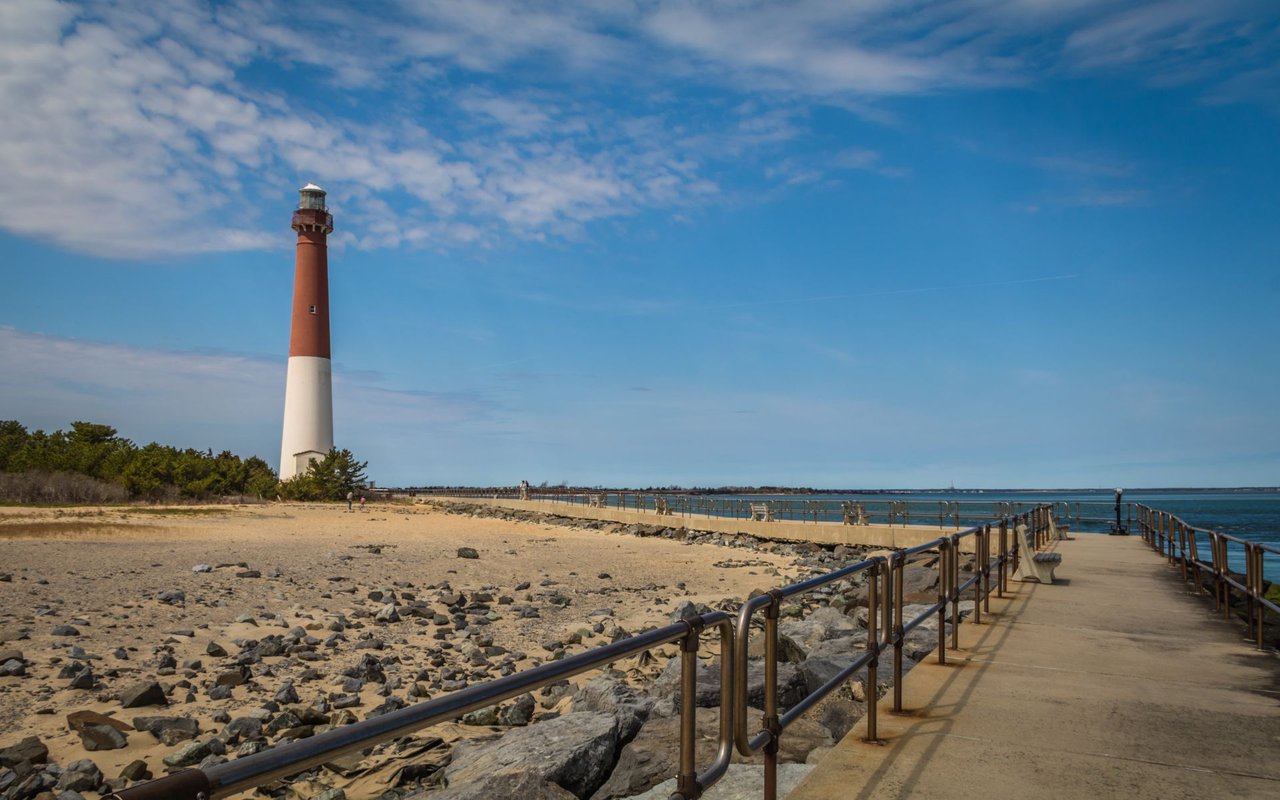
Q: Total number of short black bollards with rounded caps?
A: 0